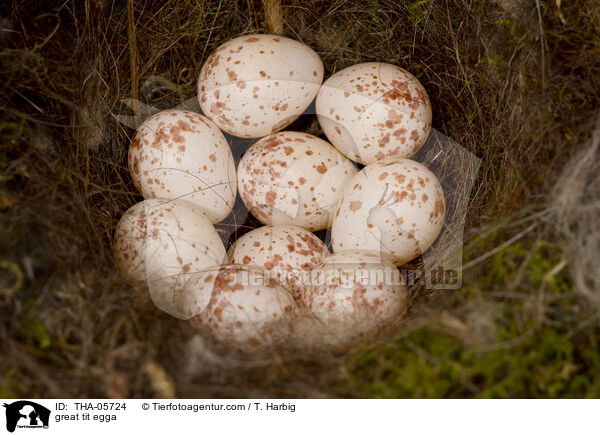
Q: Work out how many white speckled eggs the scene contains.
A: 9